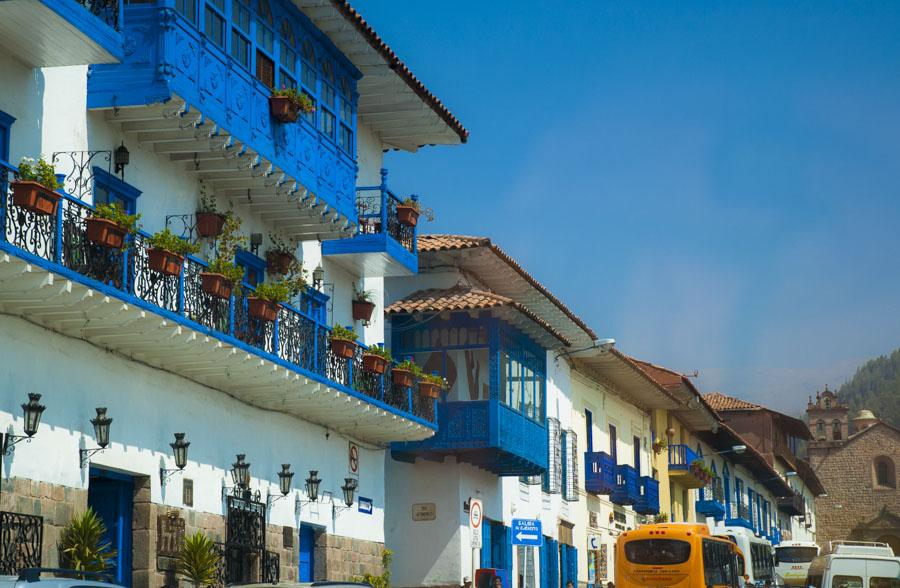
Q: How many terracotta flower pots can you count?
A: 14